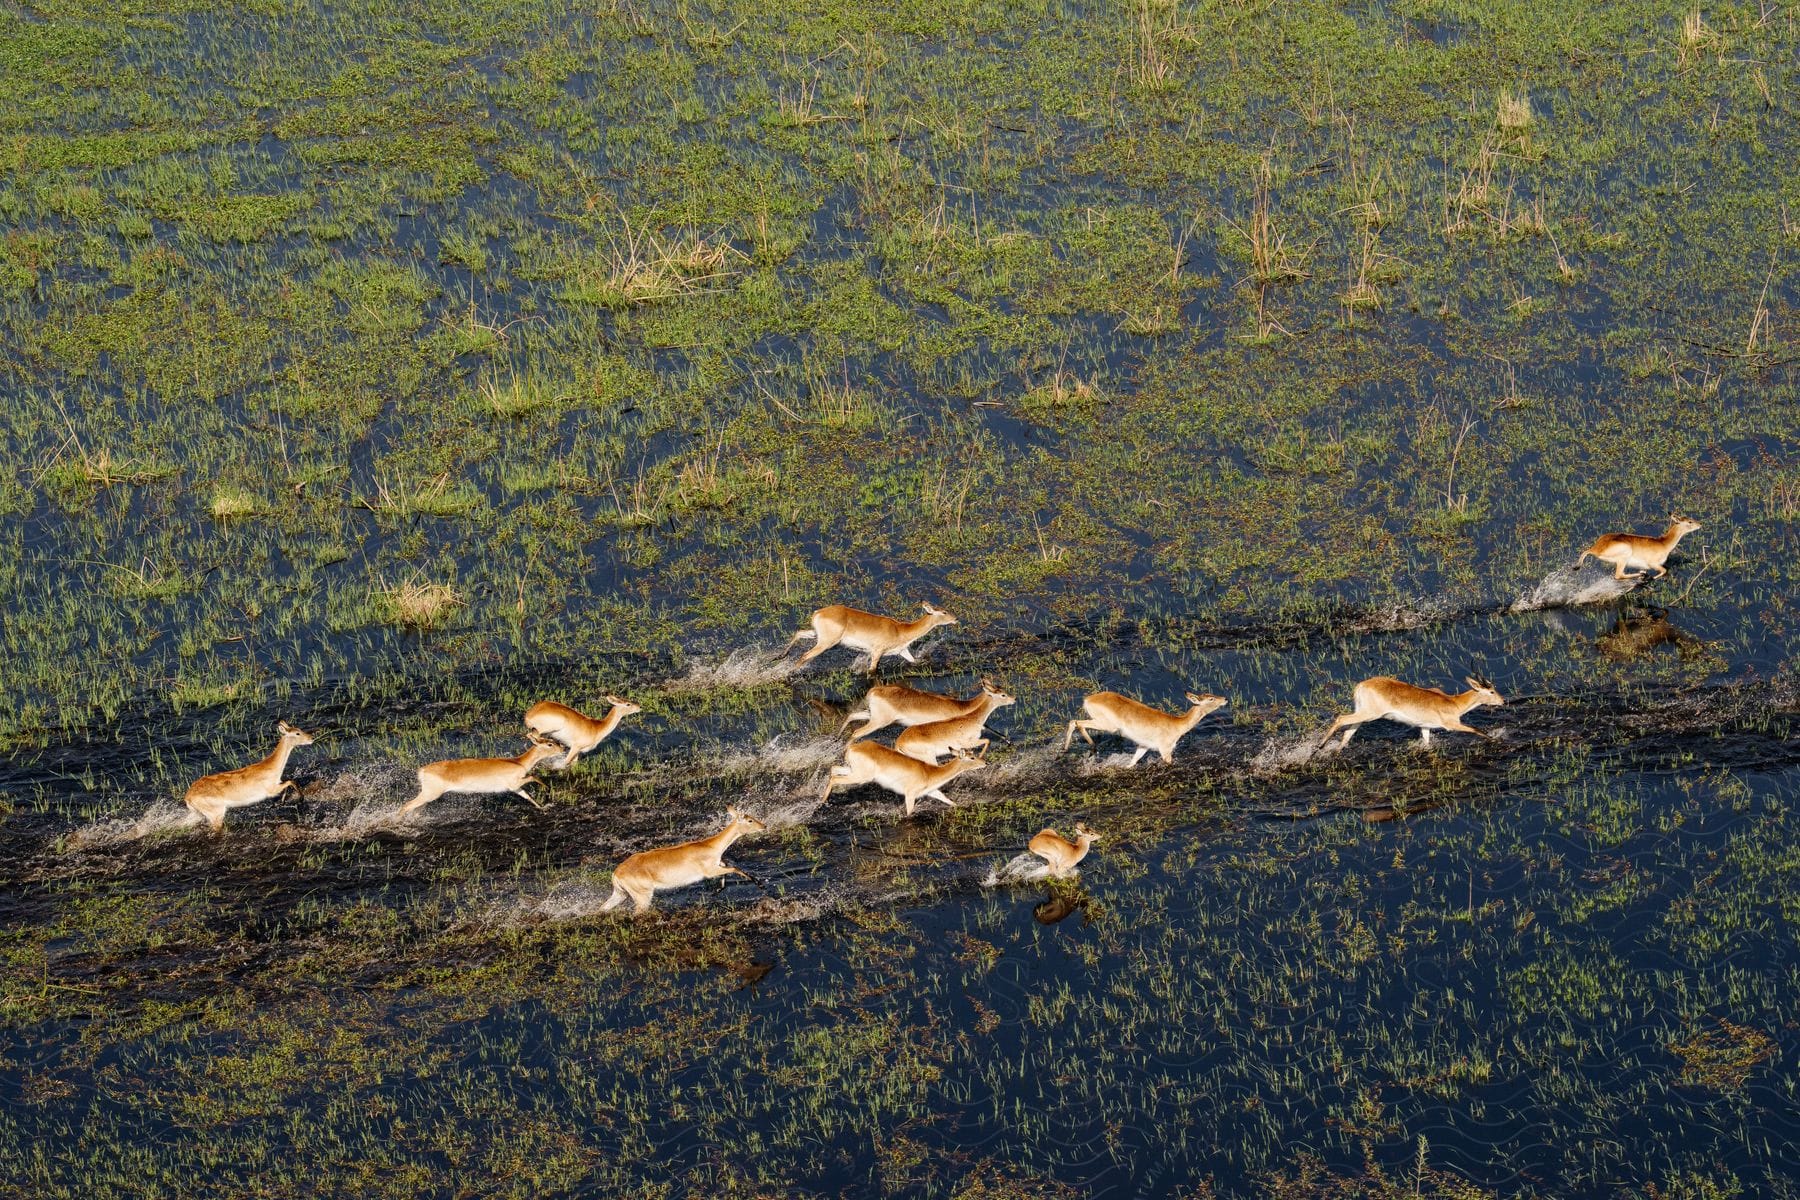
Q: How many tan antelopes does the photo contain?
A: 12